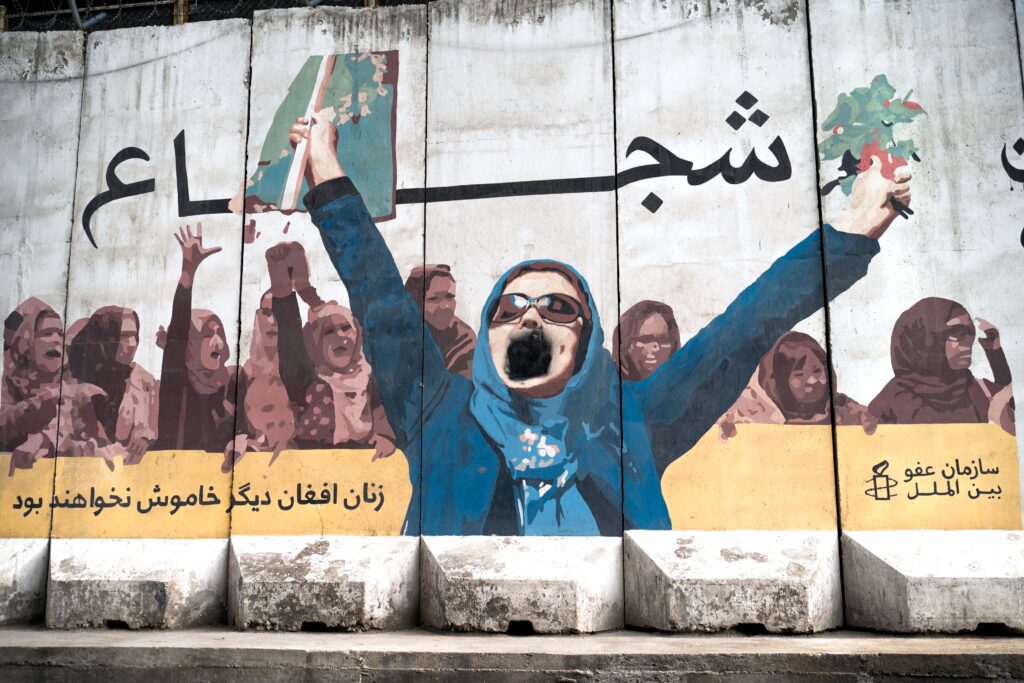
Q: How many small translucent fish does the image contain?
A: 0